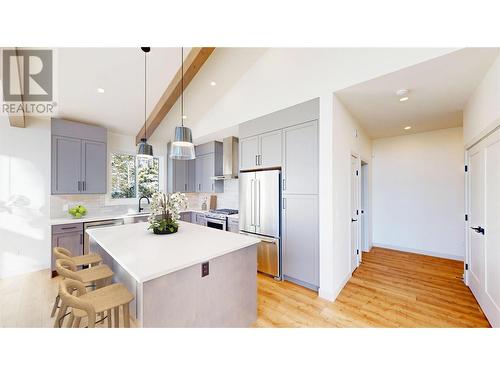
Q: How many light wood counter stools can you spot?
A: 3